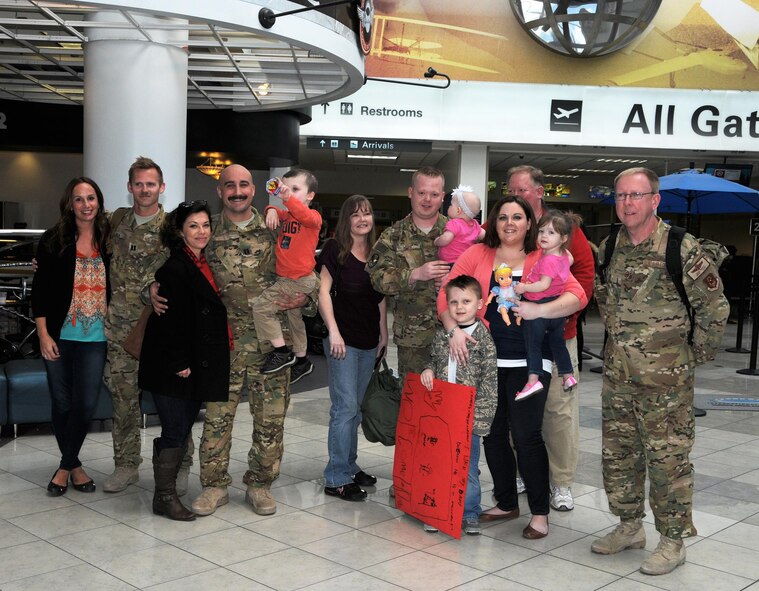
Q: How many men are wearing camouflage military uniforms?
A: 4